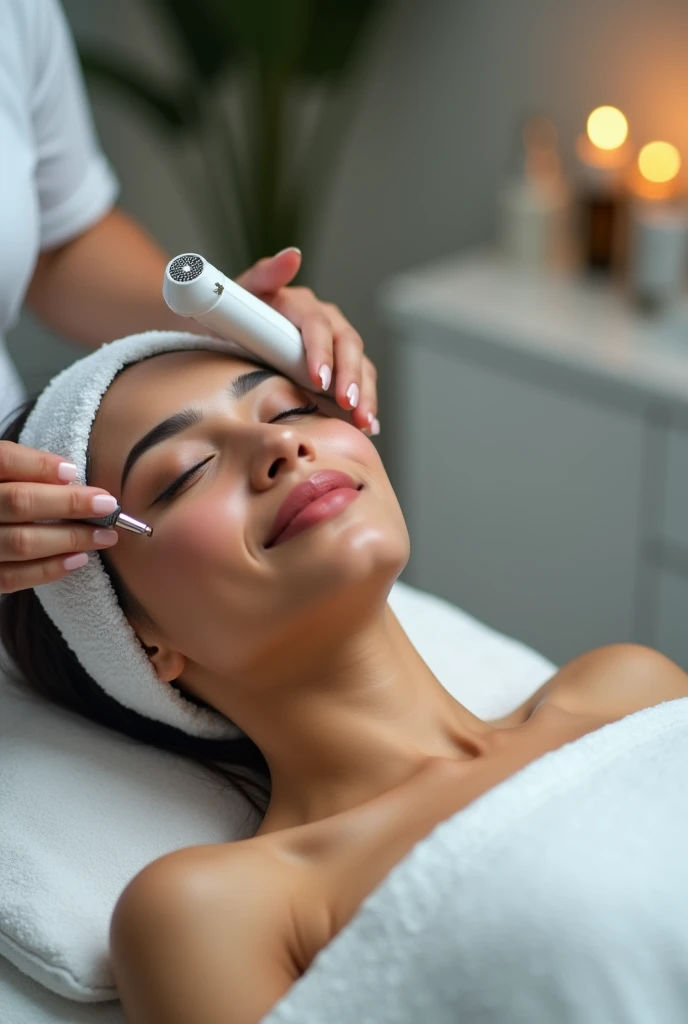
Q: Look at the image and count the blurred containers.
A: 3